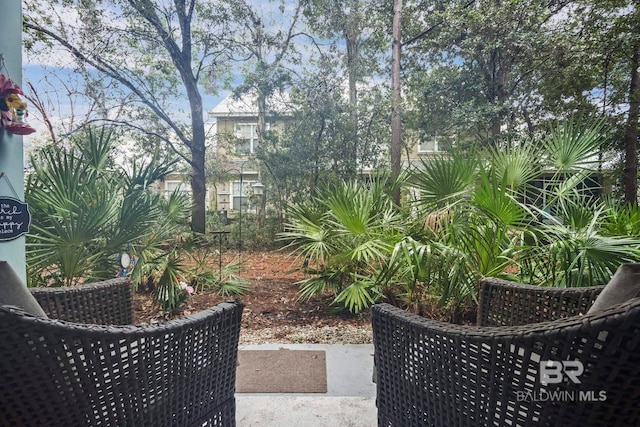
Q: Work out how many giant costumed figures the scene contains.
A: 0